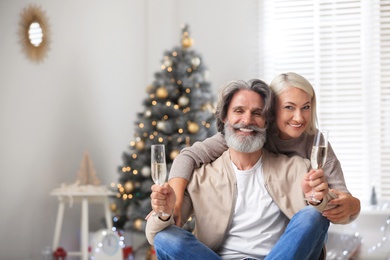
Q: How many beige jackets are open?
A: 1